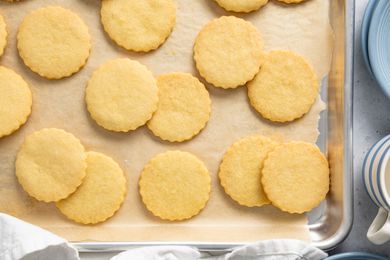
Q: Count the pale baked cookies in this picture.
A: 15